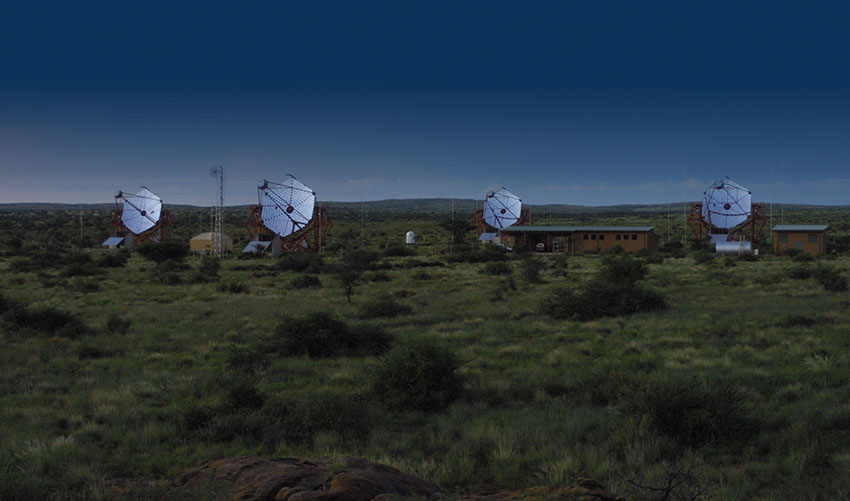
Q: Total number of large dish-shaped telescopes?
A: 4